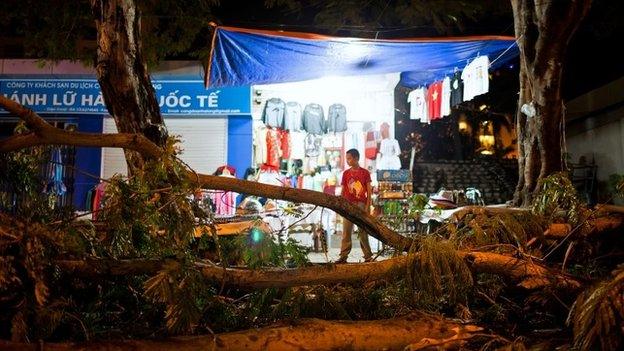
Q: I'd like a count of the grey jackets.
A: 4